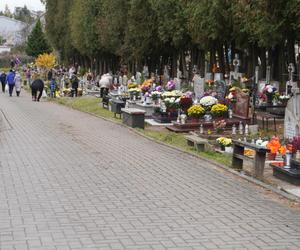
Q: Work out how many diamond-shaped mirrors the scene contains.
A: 0